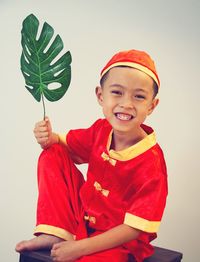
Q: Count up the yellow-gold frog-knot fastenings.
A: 3